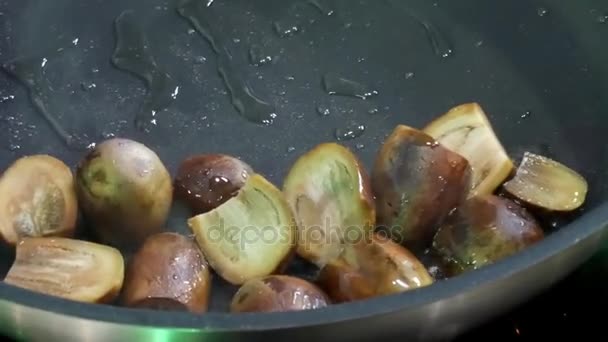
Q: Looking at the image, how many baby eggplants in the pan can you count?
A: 13